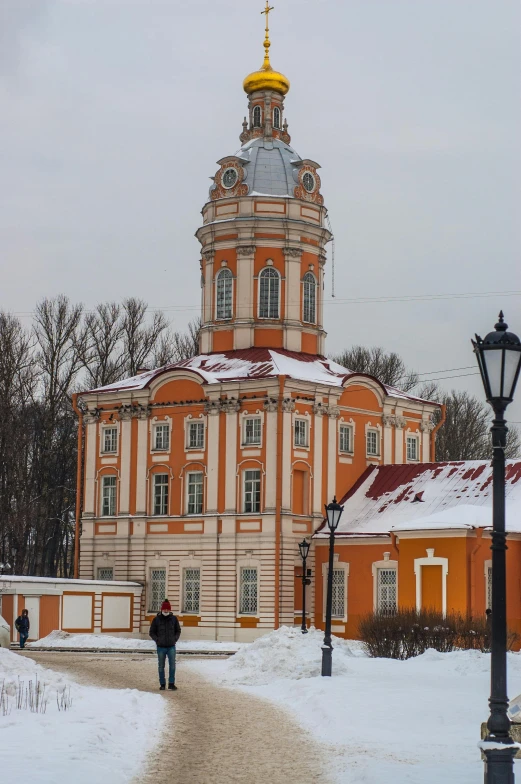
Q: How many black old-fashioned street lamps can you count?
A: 3